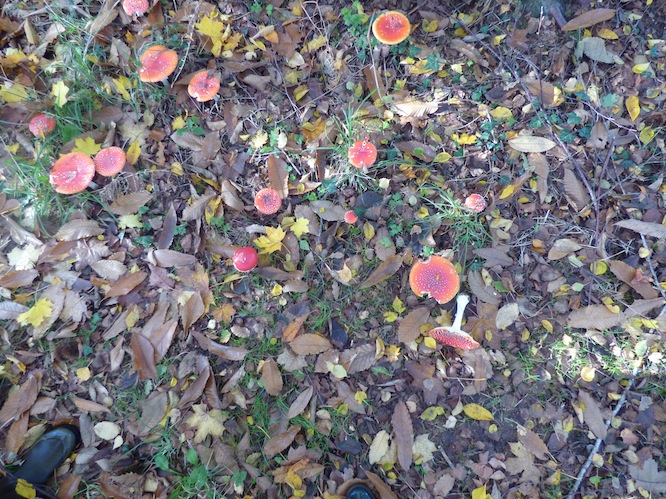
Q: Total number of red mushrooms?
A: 14